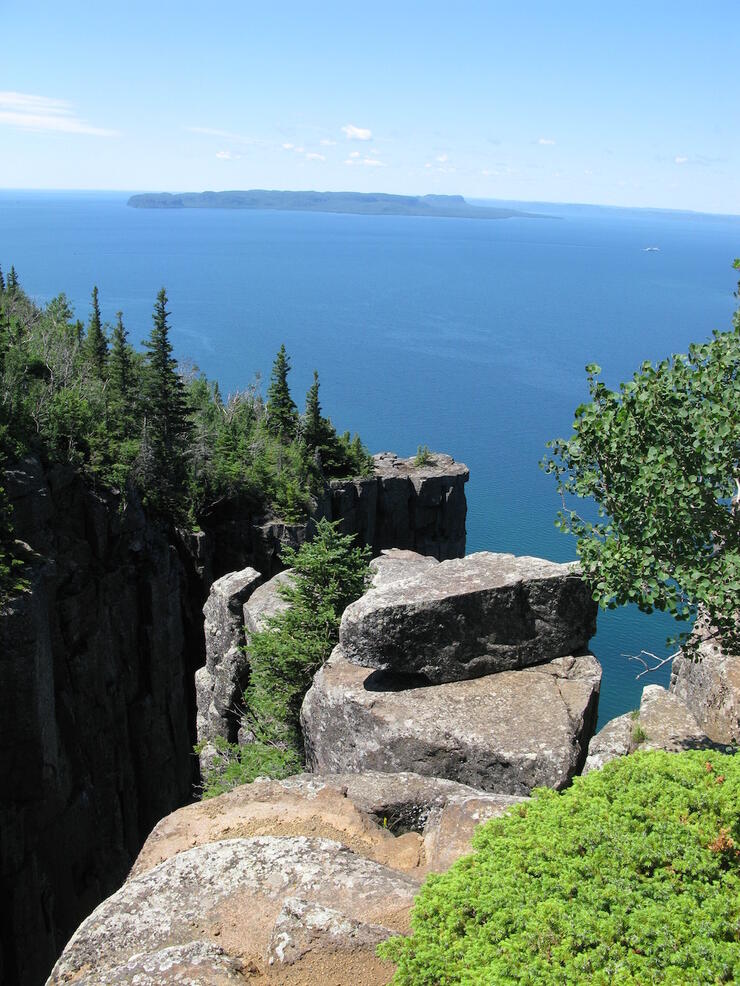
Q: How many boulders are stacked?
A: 2